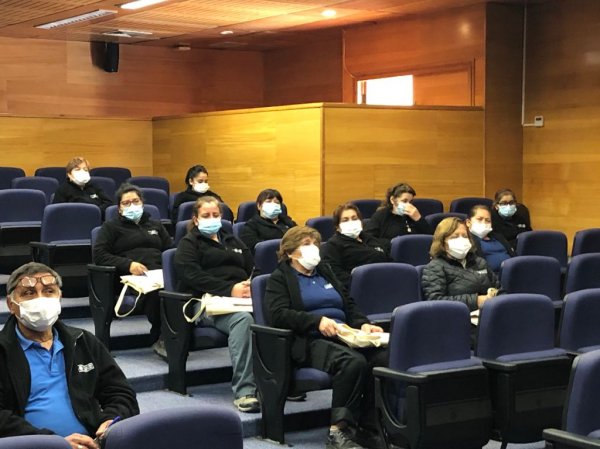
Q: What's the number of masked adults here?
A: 12